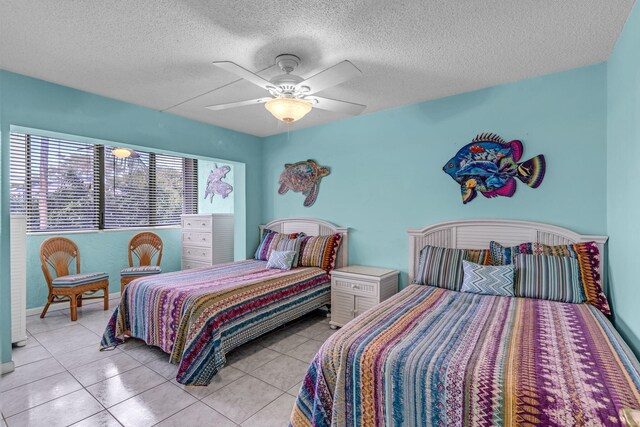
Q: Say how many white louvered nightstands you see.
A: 1